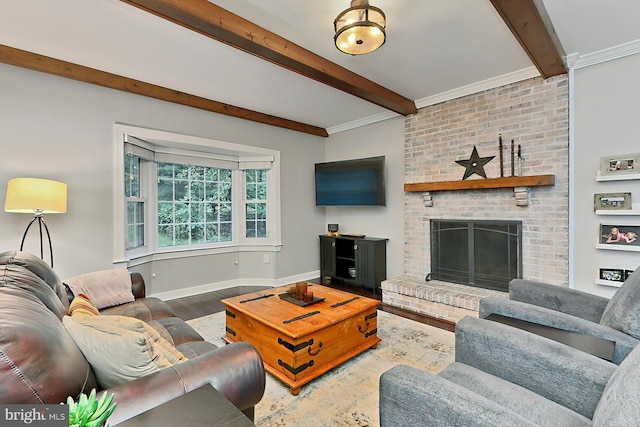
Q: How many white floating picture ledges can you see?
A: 4